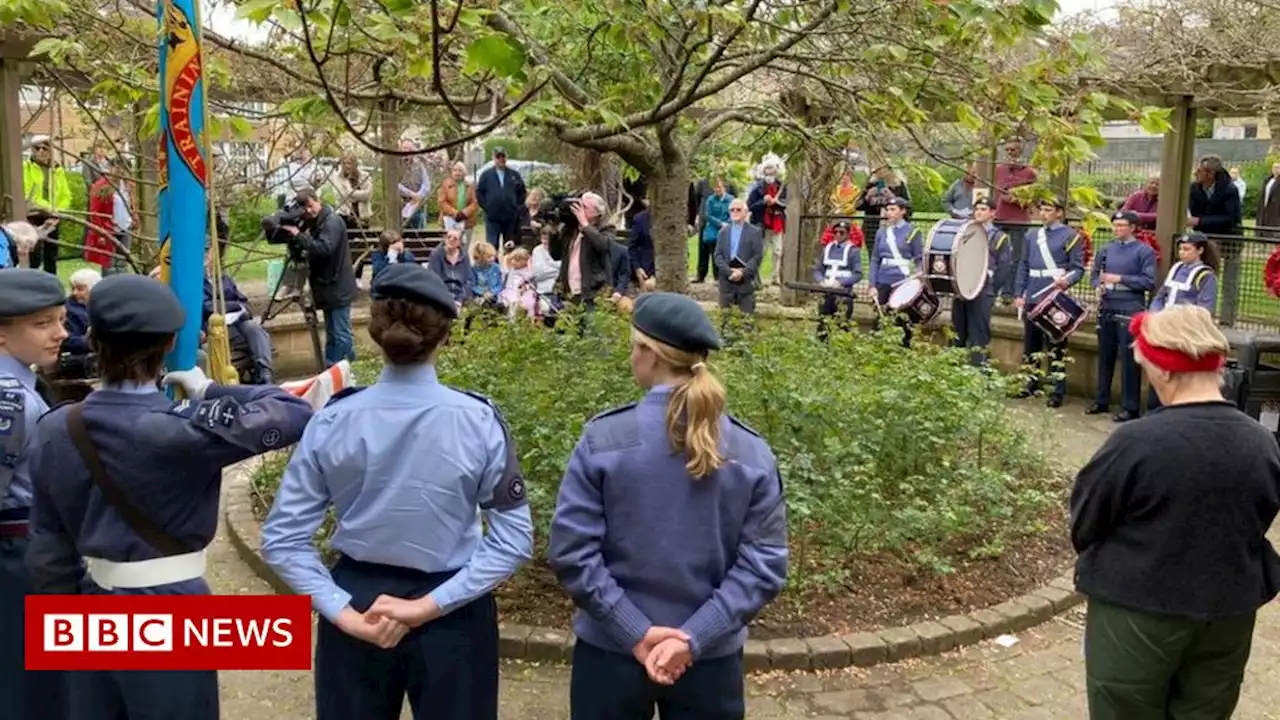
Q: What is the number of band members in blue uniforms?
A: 6